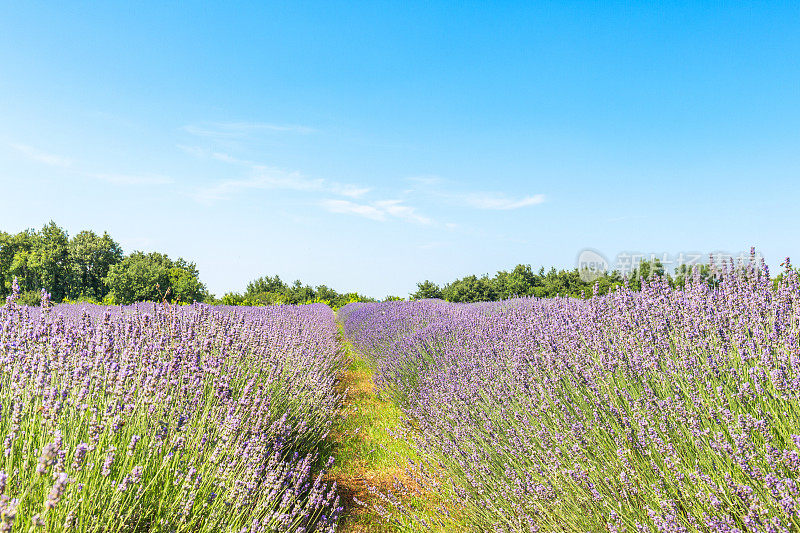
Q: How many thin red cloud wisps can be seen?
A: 0